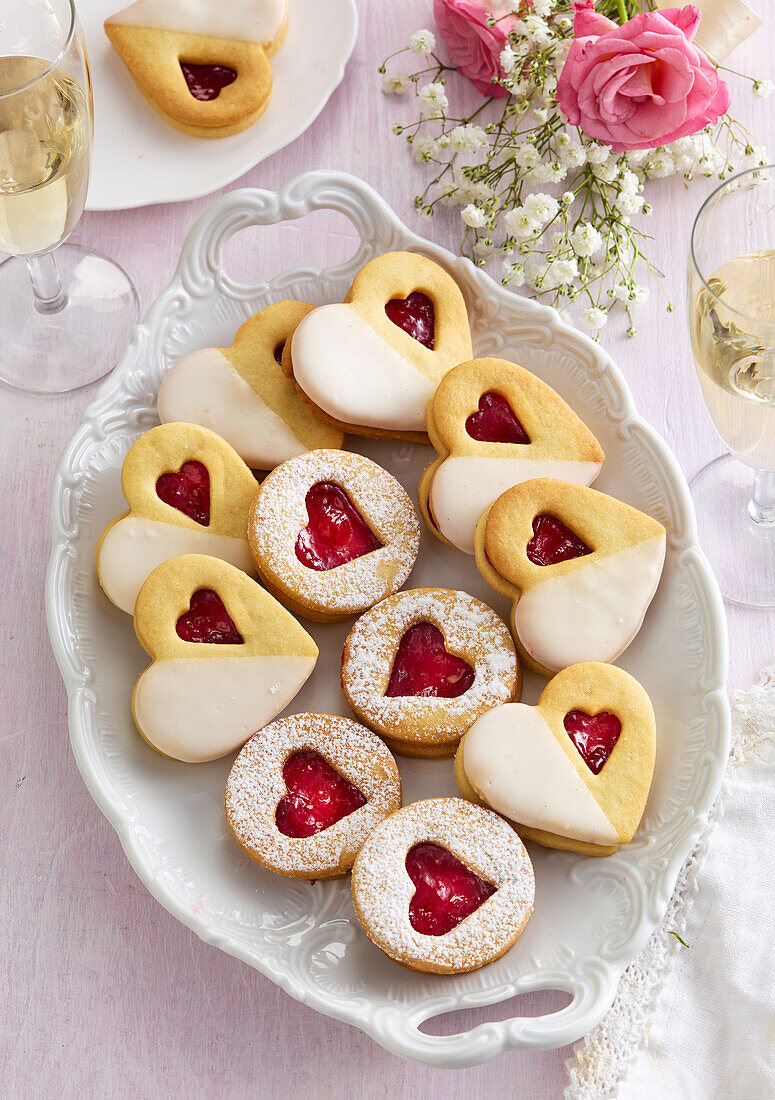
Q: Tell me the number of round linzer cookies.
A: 4